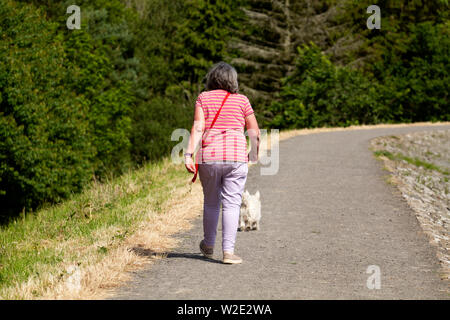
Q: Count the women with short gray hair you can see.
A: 1